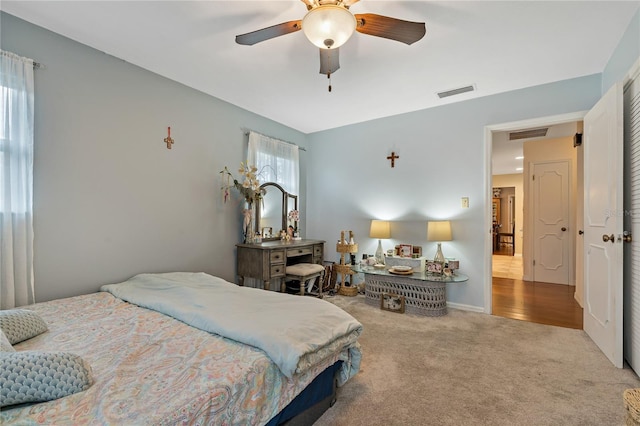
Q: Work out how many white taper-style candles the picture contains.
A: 0